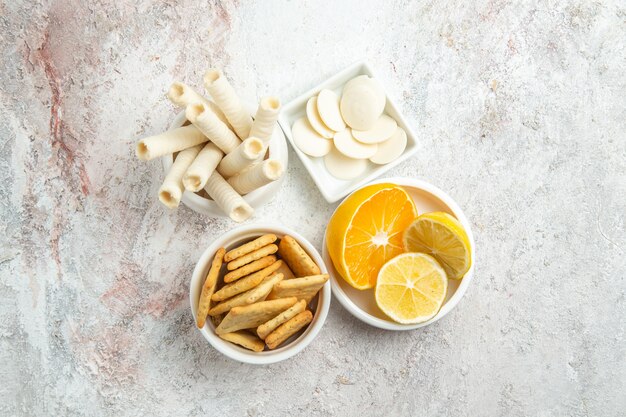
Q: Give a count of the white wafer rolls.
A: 10